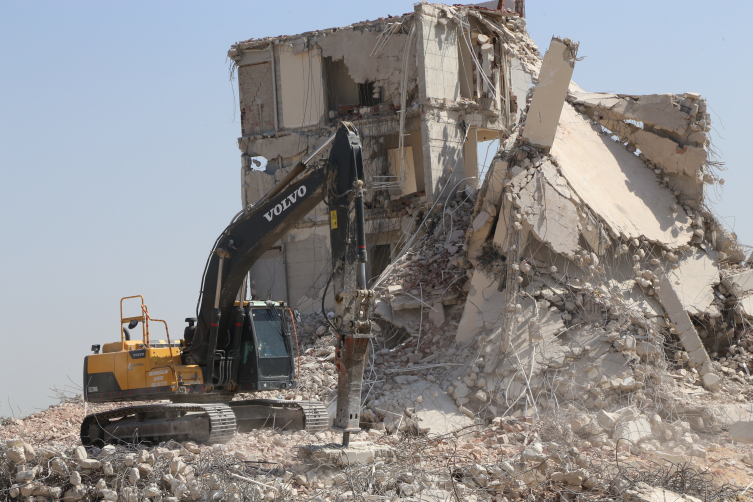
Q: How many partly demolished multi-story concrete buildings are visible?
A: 1